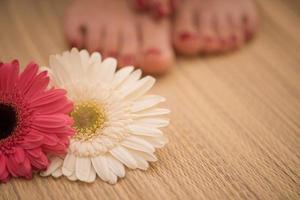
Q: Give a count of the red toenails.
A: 10